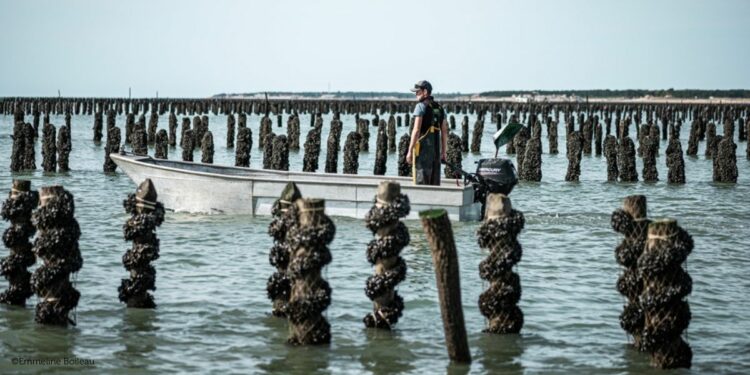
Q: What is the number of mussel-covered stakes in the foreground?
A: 9